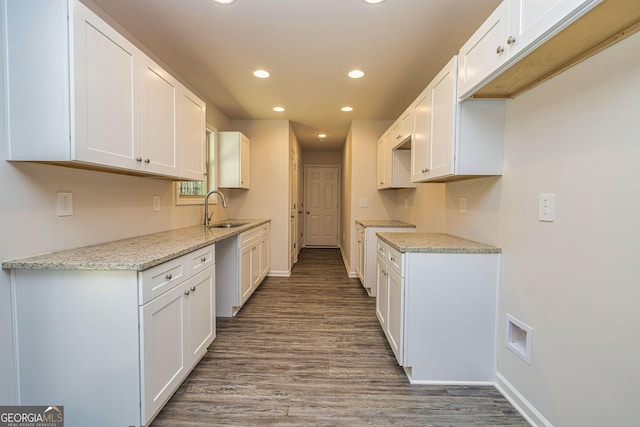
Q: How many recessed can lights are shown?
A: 7